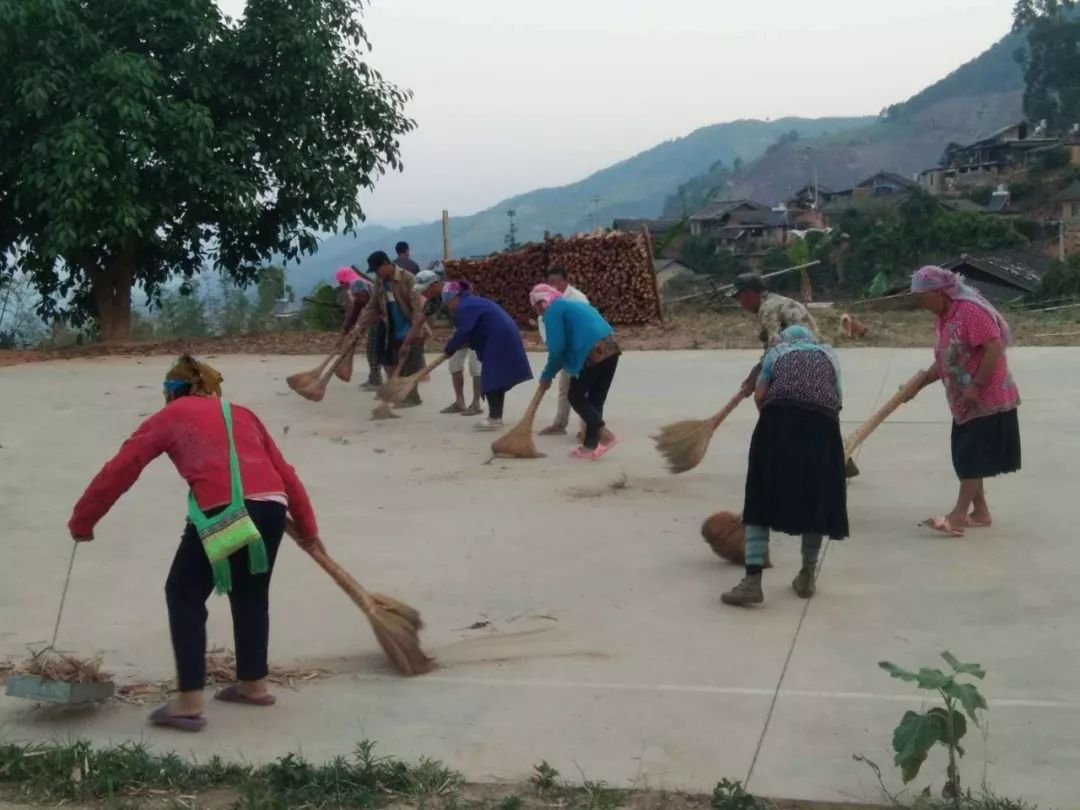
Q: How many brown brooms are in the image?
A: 10